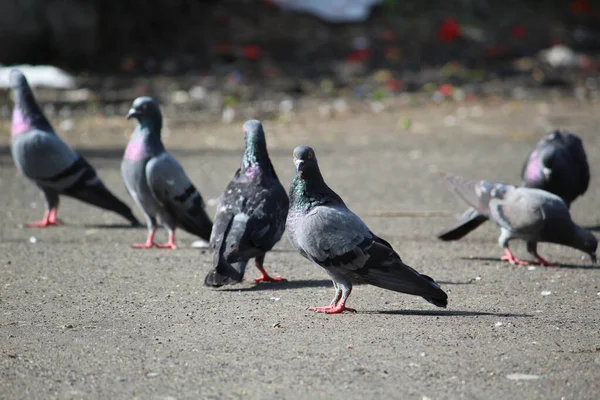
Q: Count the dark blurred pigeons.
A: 1